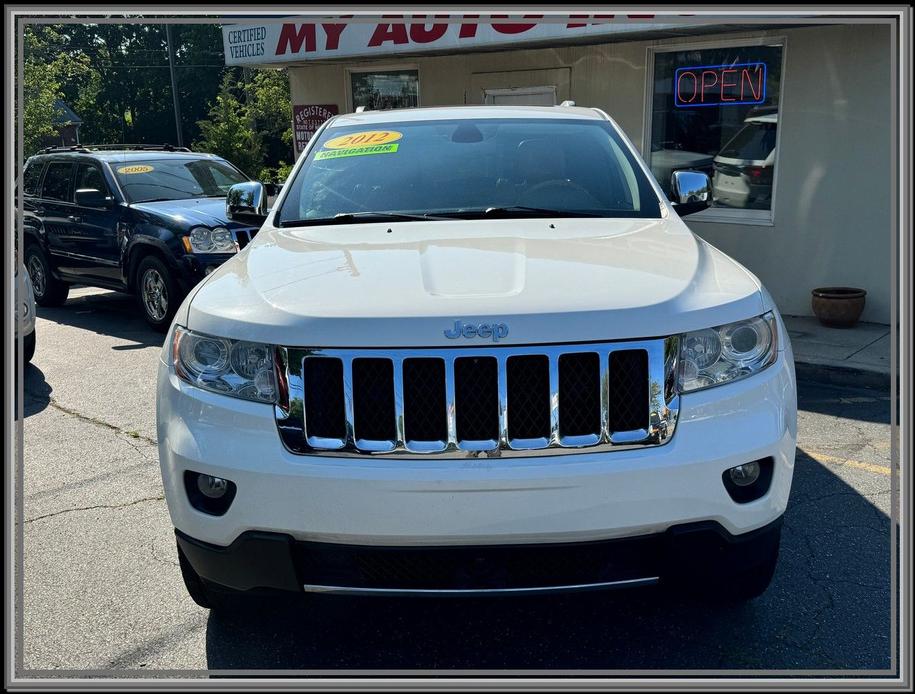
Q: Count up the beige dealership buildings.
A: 1